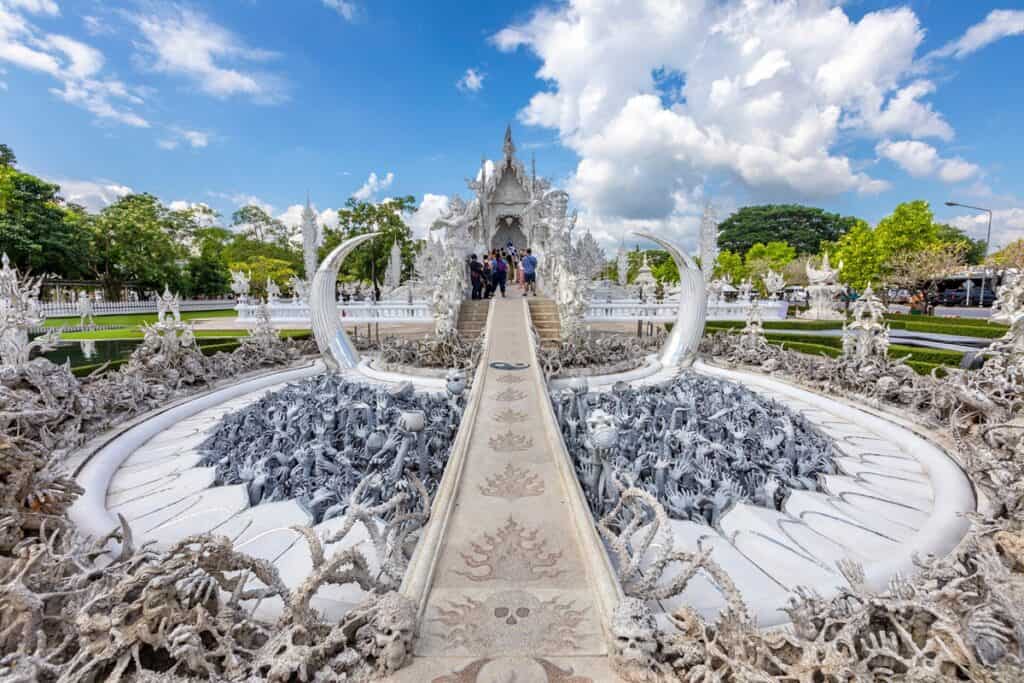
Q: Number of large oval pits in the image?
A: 2